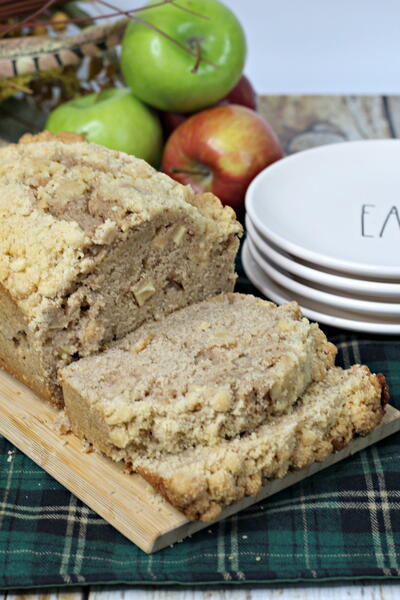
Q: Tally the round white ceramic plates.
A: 4